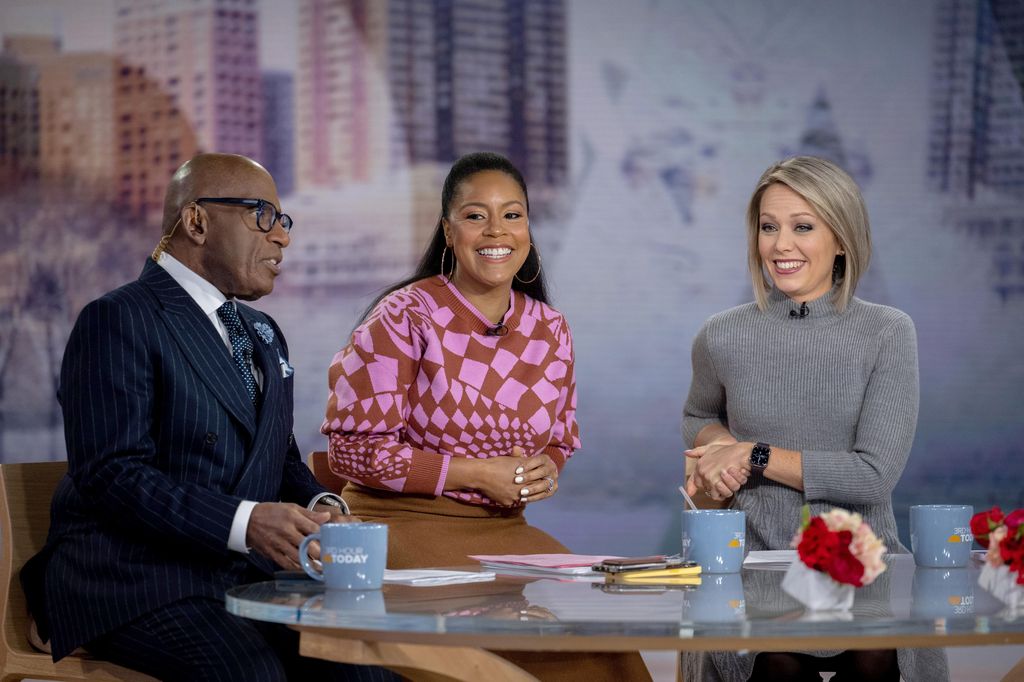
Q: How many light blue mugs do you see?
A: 3